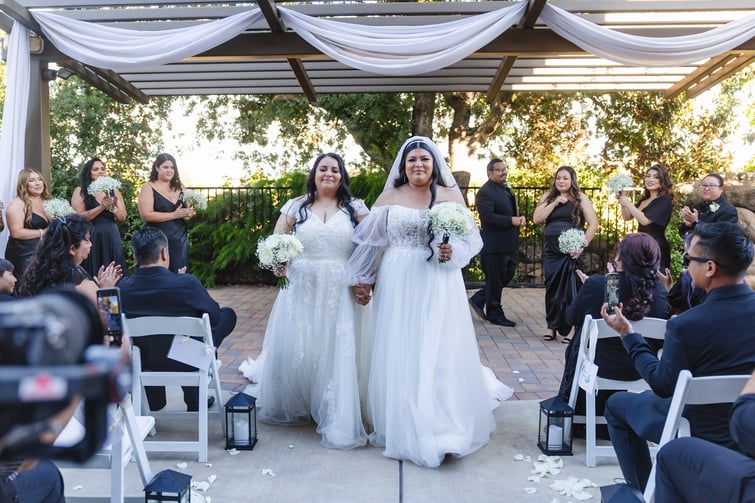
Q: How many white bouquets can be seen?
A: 7